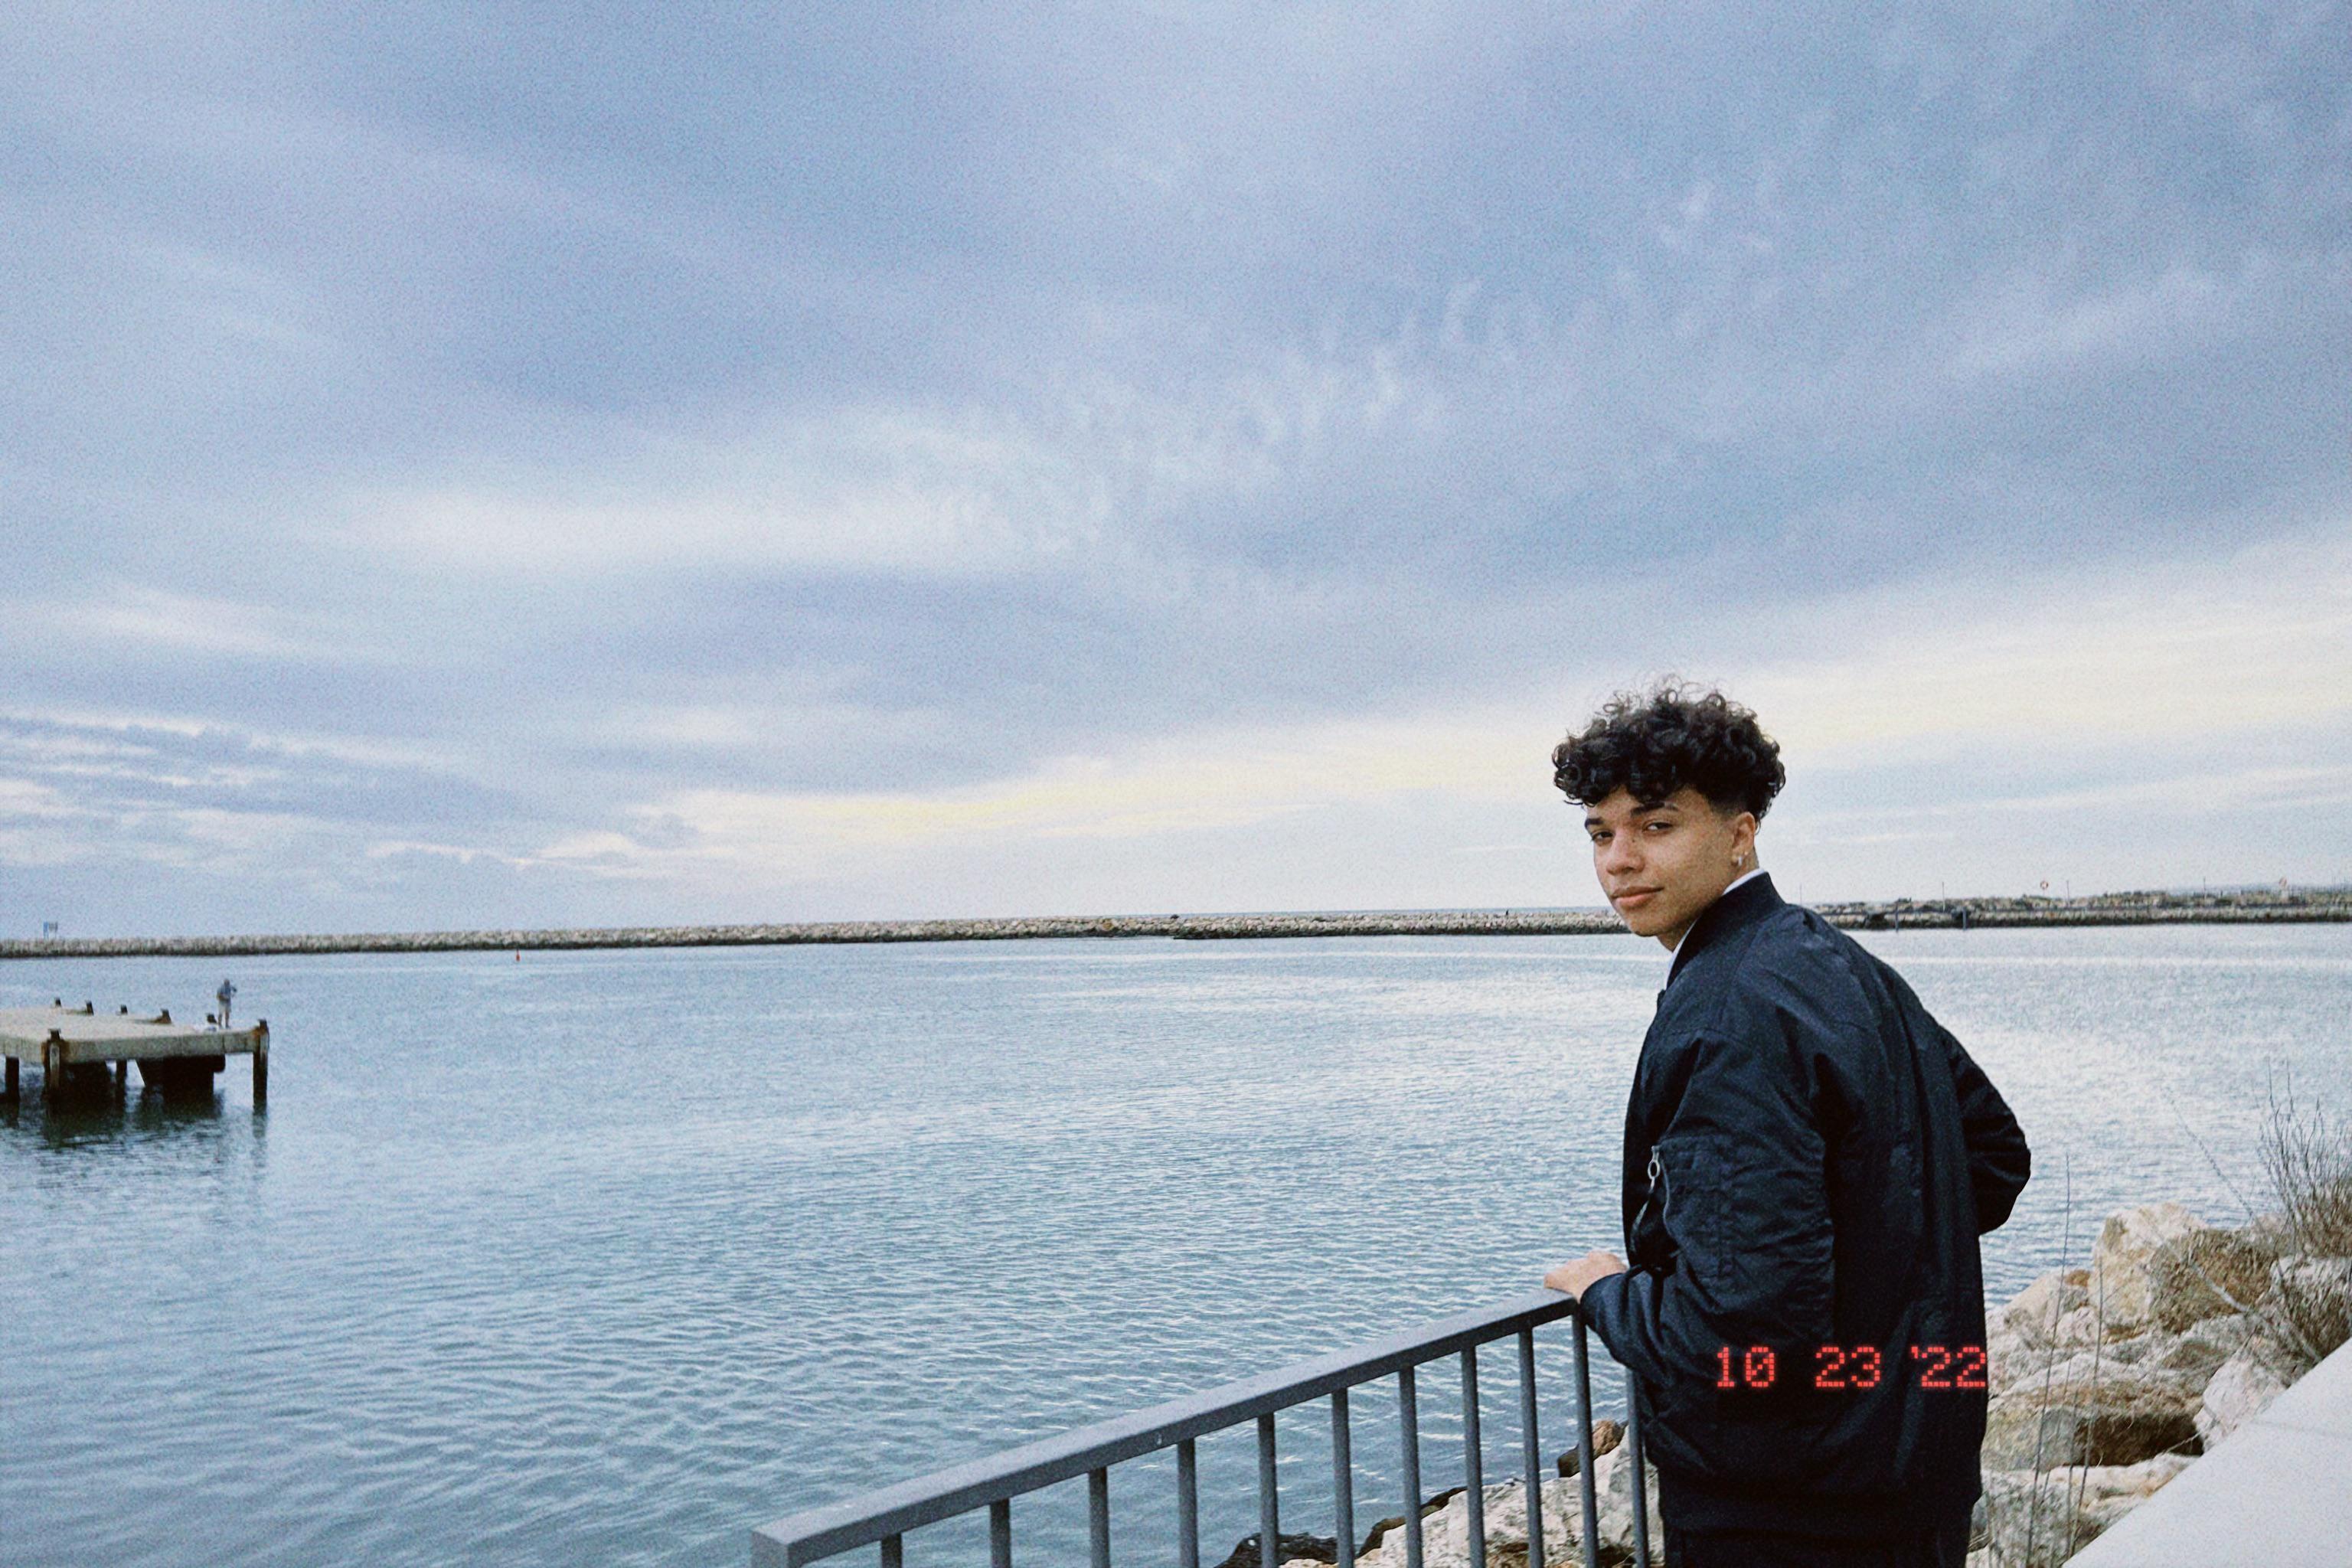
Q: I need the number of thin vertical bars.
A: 11